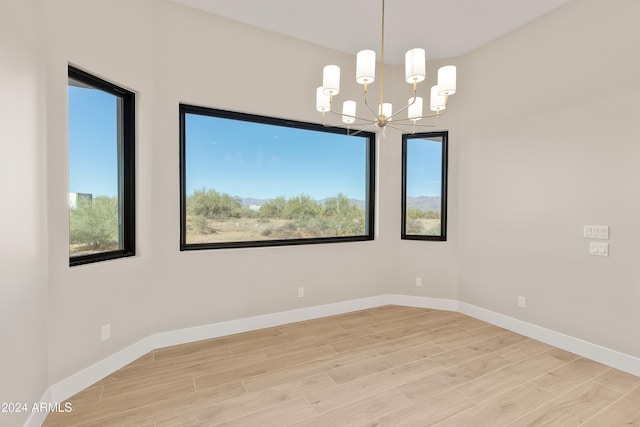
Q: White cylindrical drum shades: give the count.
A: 9